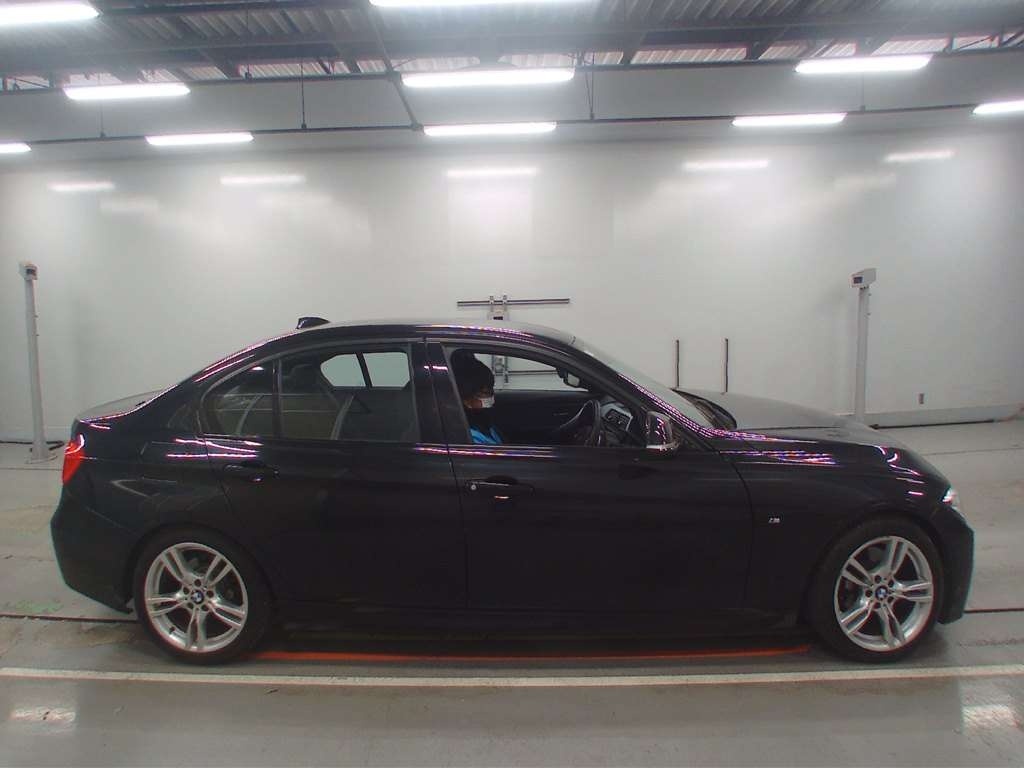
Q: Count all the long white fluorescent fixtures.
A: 10